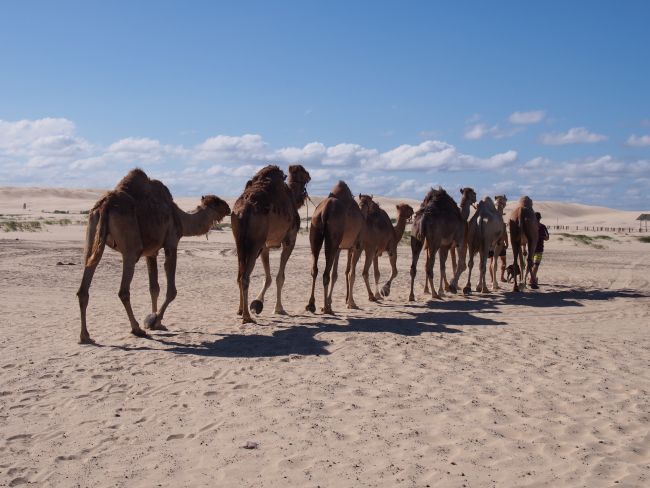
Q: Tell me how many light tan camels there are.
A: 1